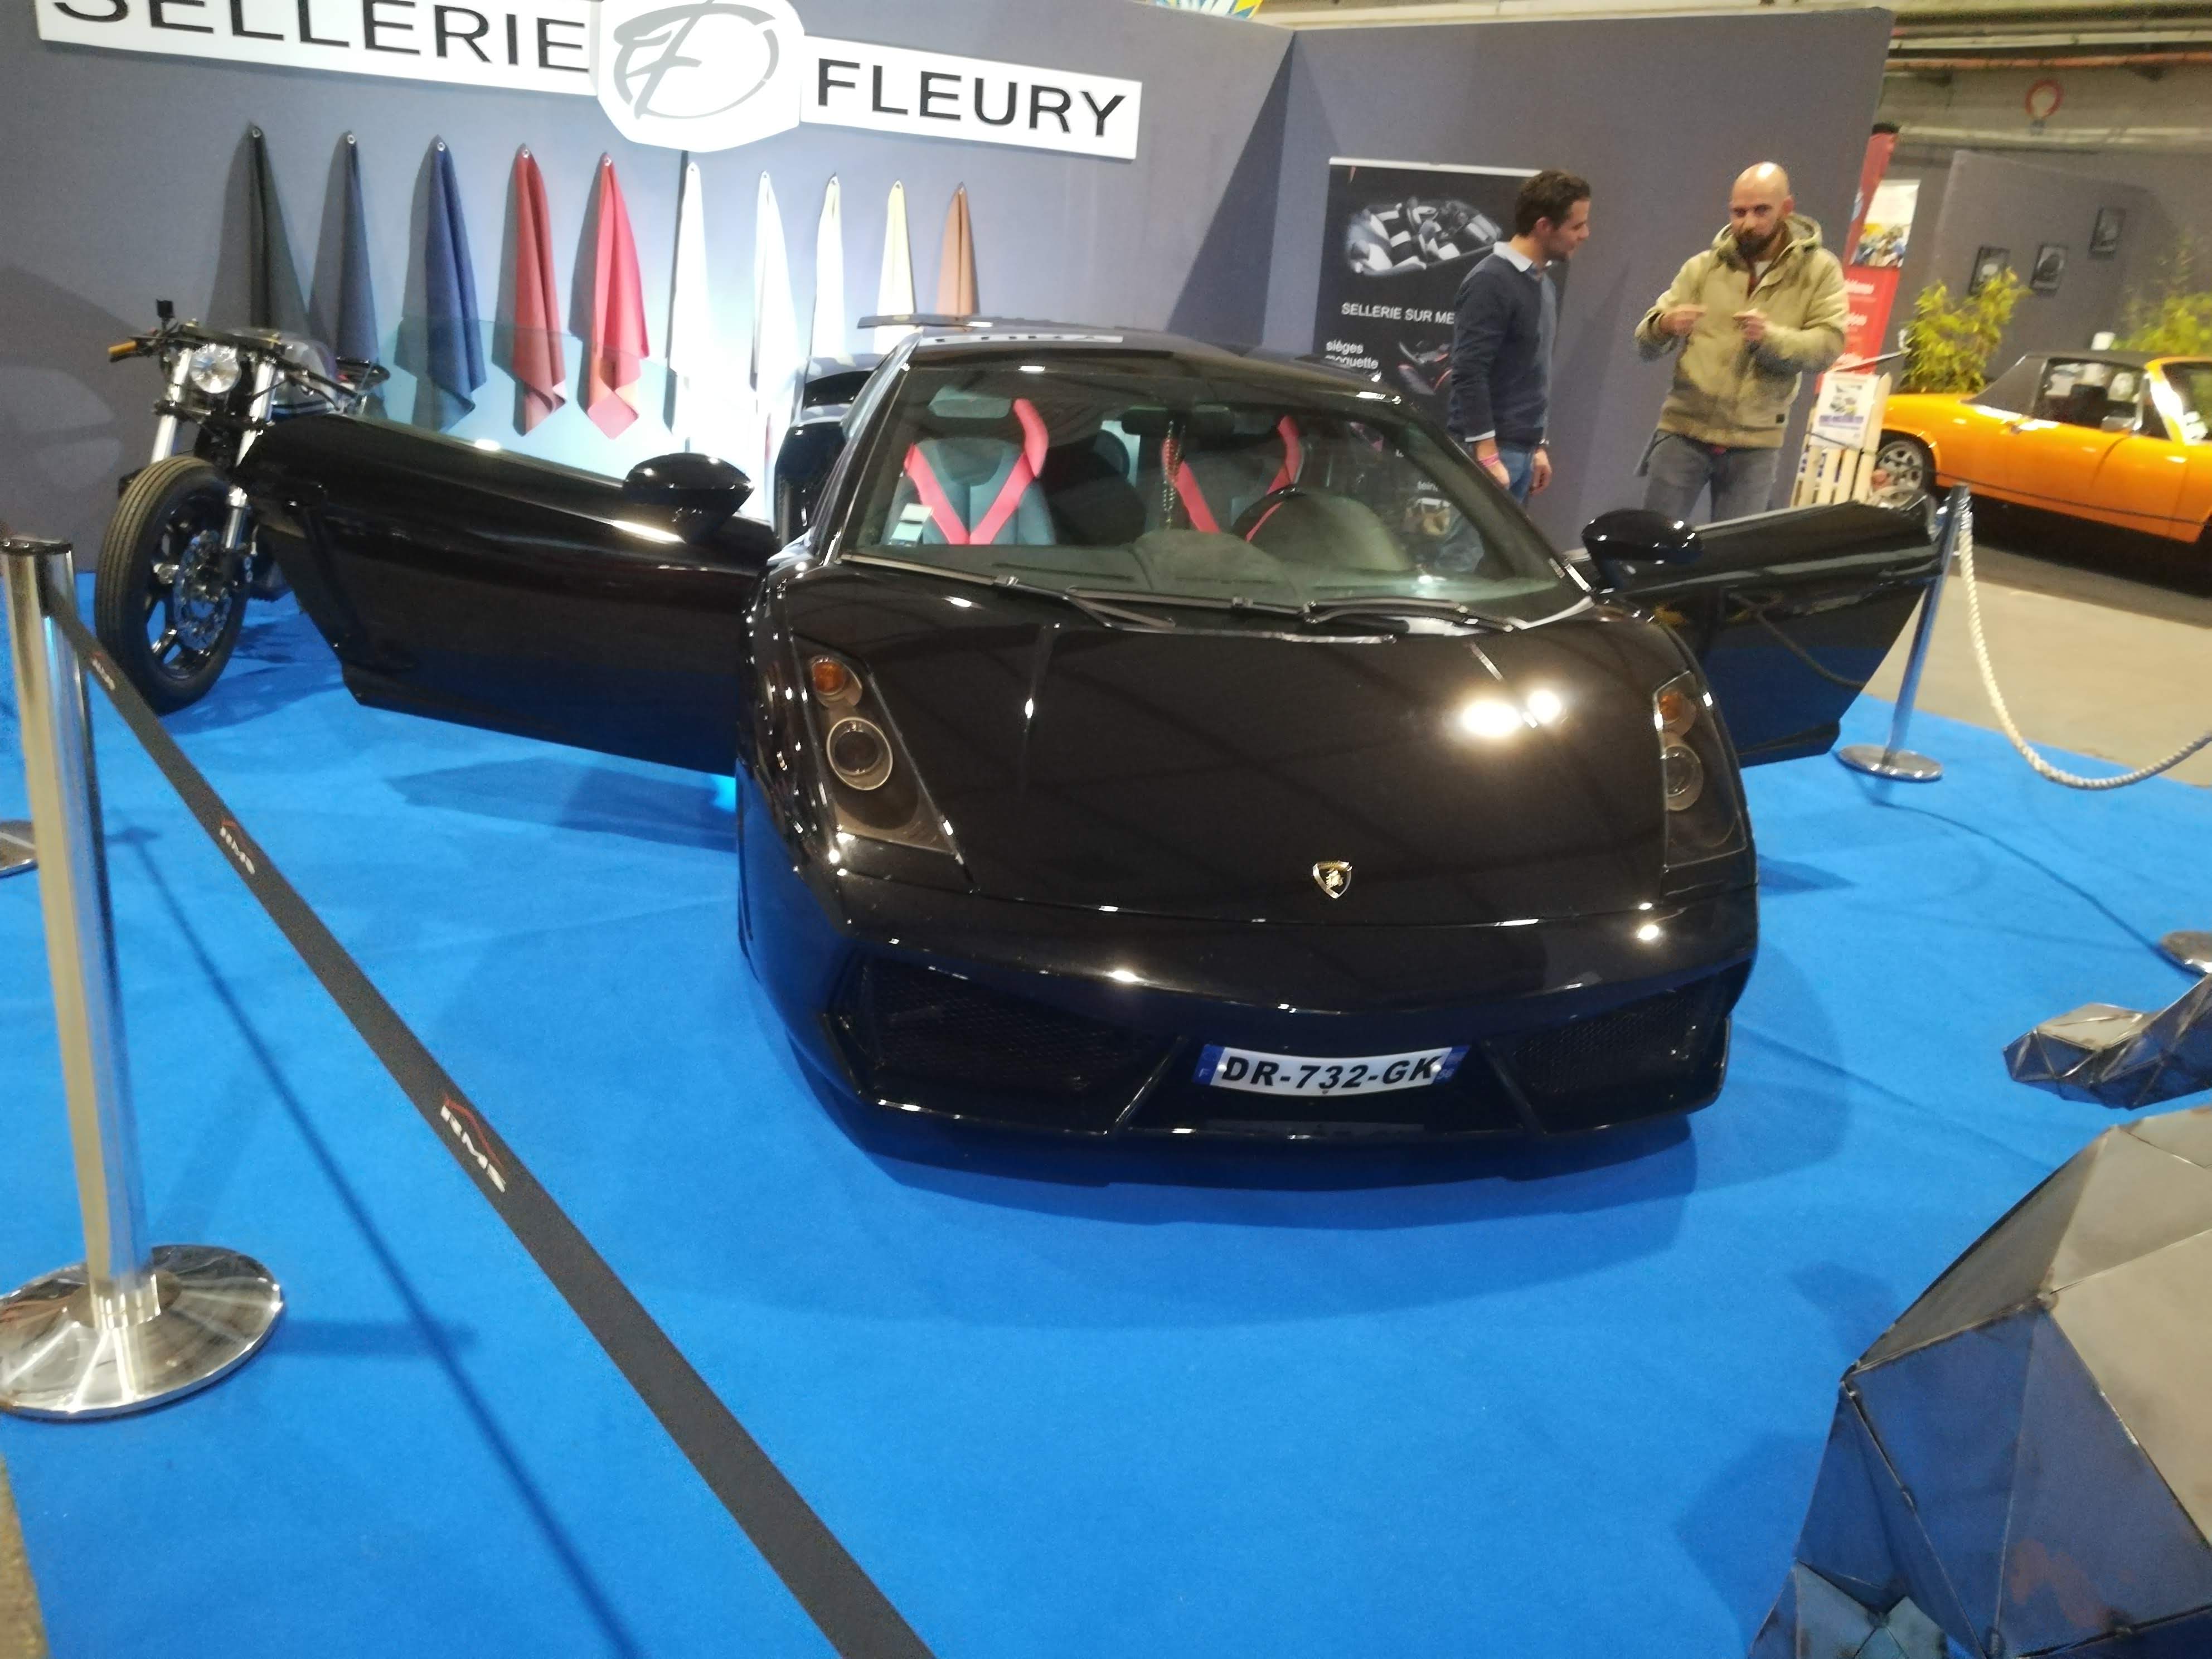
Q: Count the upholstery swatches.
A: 10